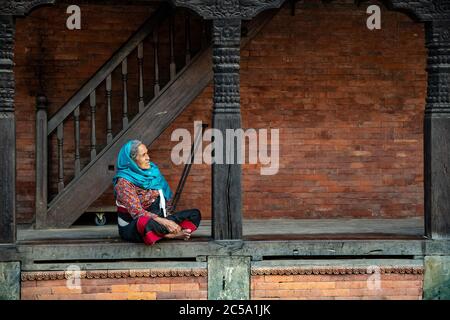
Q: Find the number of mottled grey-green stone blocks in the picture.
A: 3